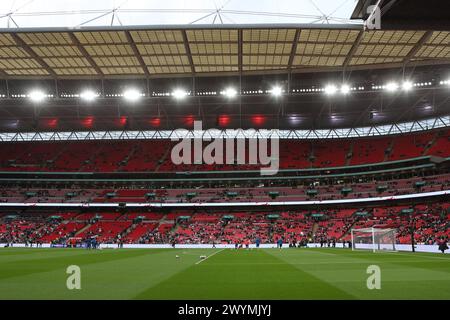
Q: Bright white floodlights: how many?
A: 10